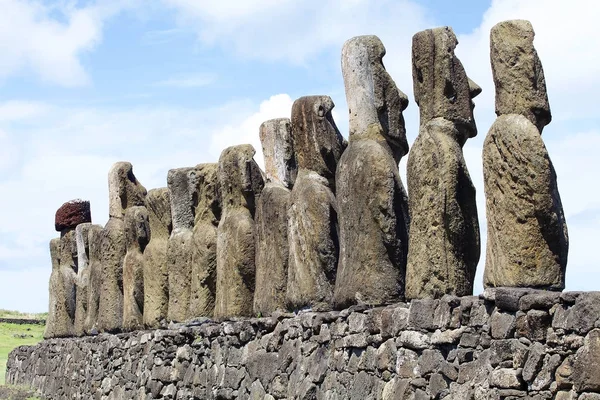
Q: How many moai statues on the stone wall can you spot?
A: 15